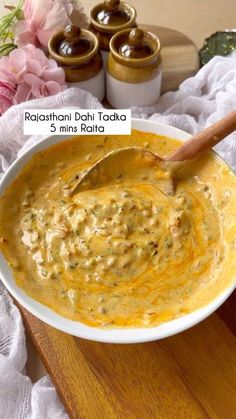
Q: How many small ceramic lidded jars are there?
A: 3